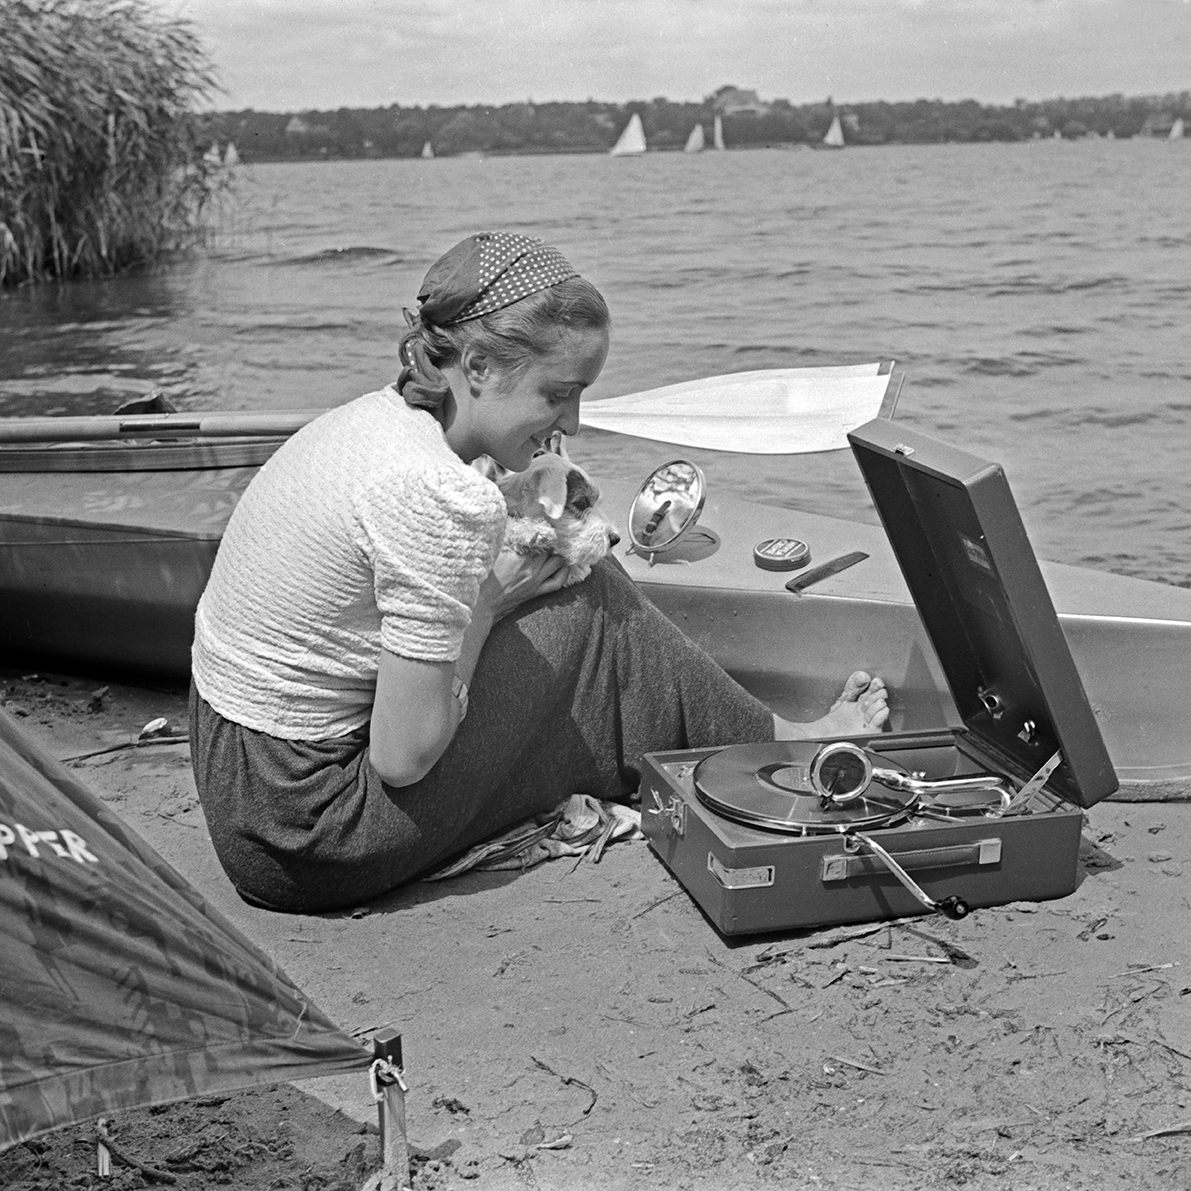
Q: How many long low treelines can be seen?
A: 1